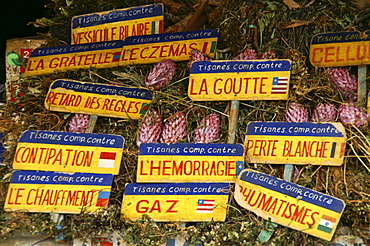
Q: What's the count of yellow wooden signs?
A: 12